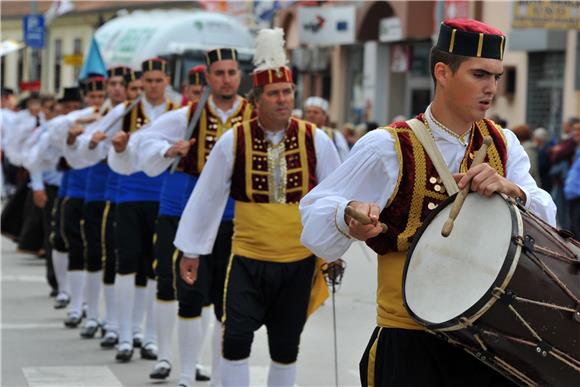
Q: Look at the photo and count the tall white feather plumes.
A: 1